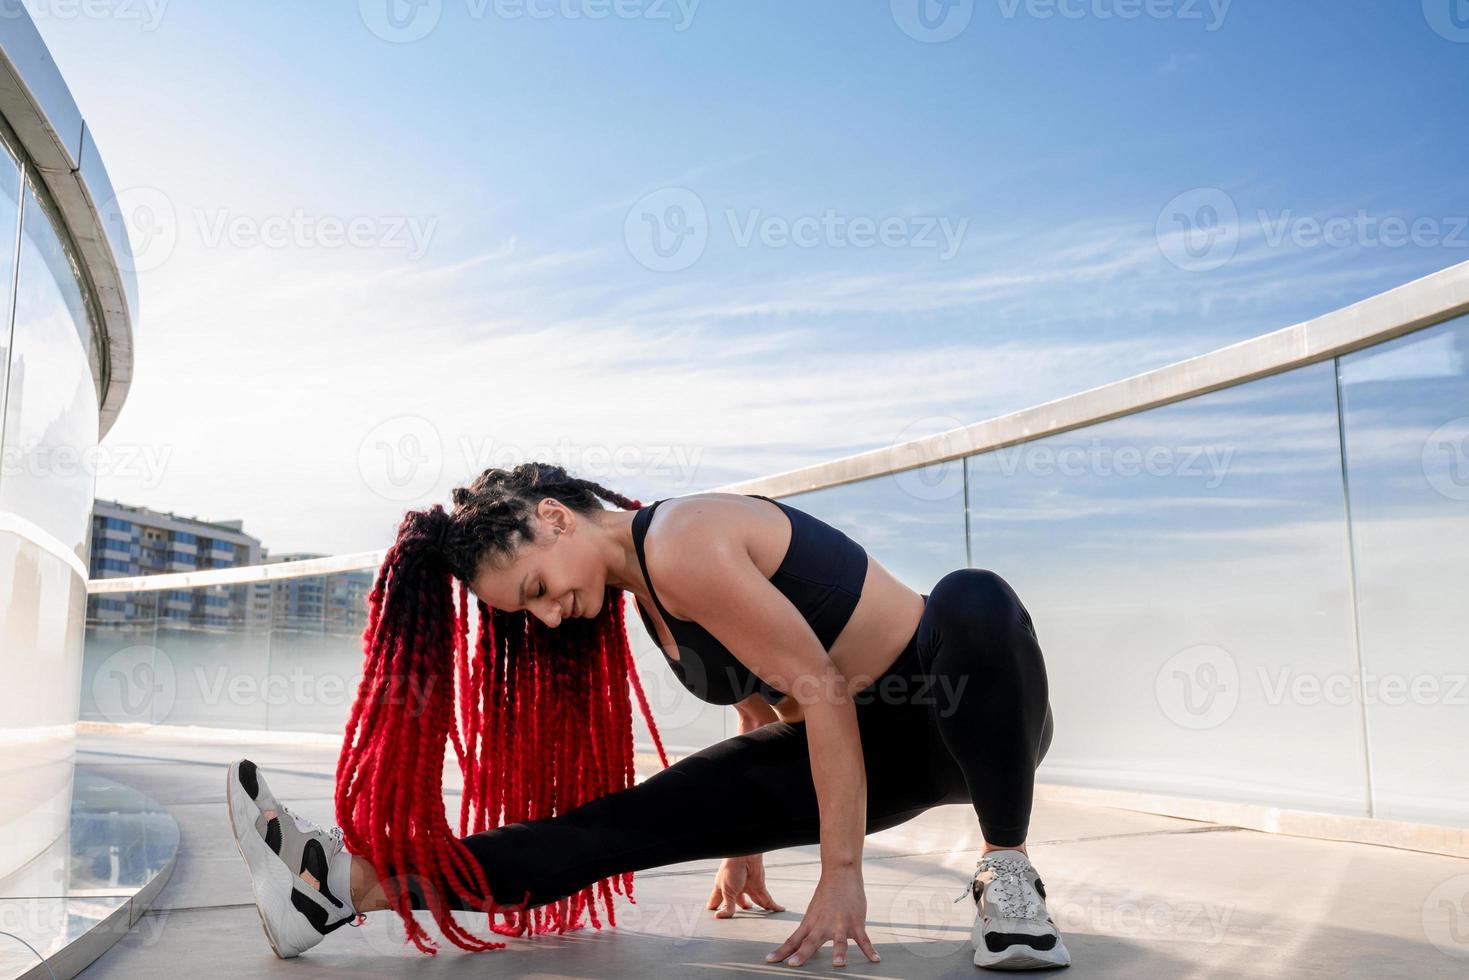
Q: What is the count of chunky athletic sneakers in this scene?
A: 2